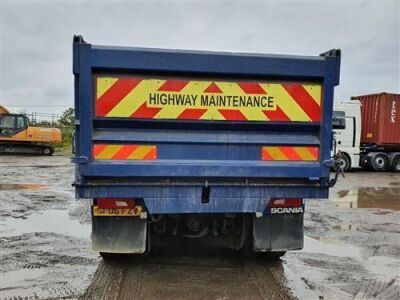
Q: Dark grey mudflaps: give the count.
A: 2